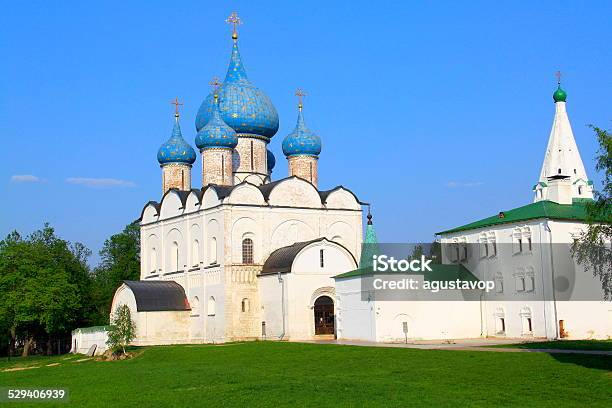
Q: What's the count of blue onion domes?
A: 5